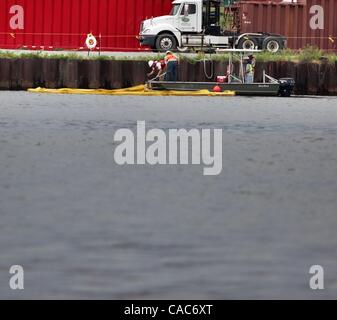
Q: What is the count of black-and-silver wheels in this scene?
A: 3